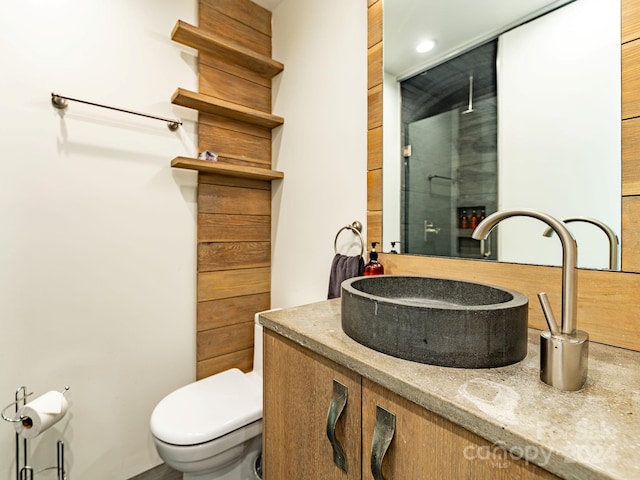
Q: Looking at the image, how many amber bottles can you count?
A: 4